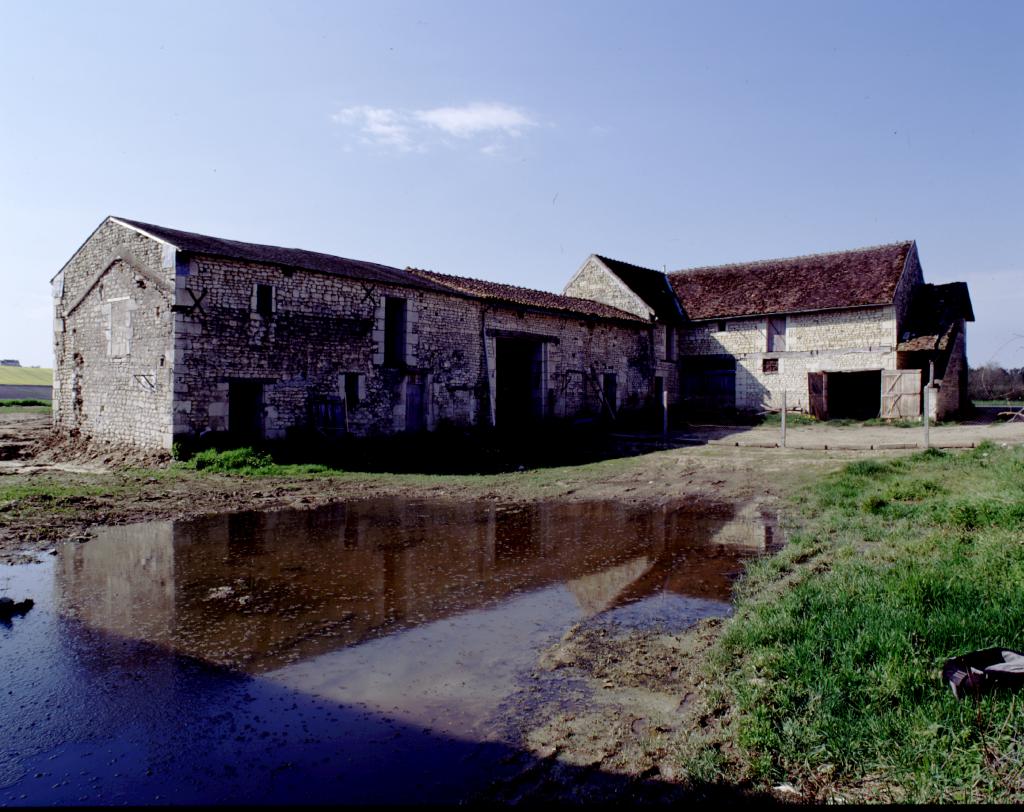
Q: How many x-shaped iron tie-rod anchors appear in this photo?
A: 2